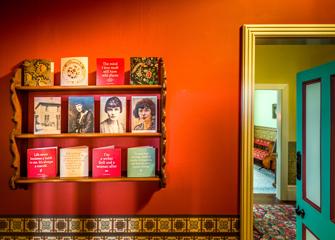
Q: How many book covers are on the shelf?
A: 12